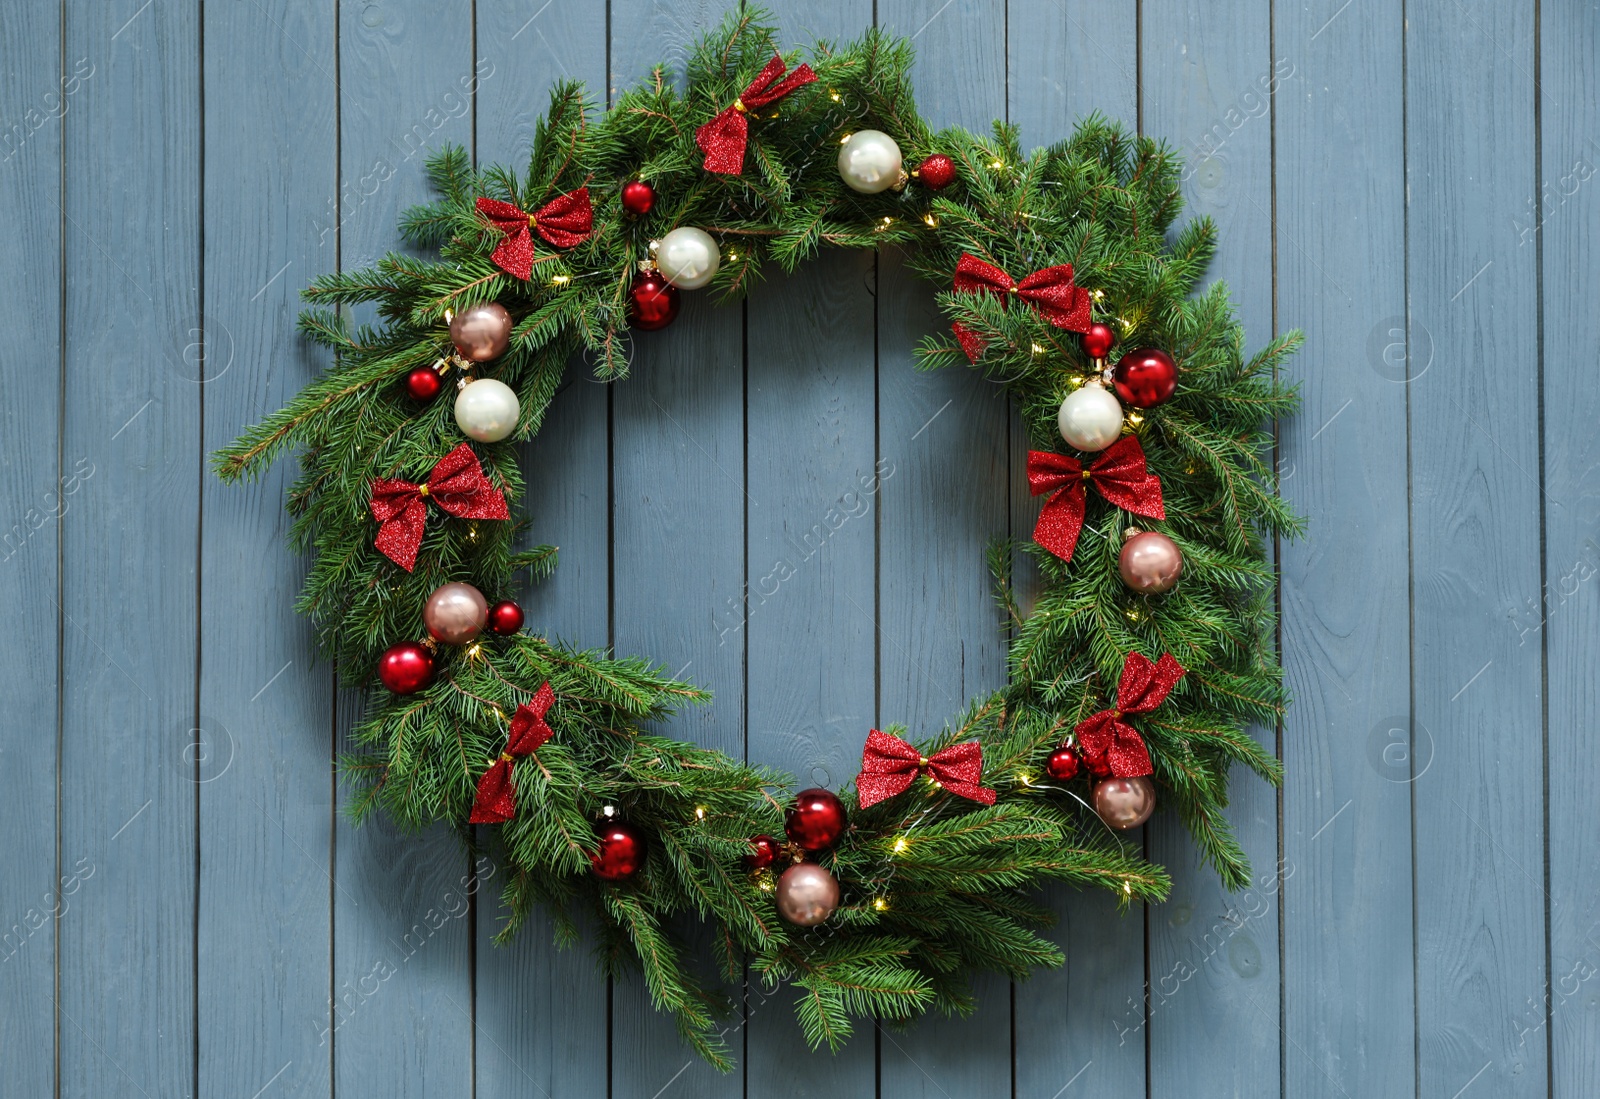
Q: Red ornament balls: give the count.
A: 13